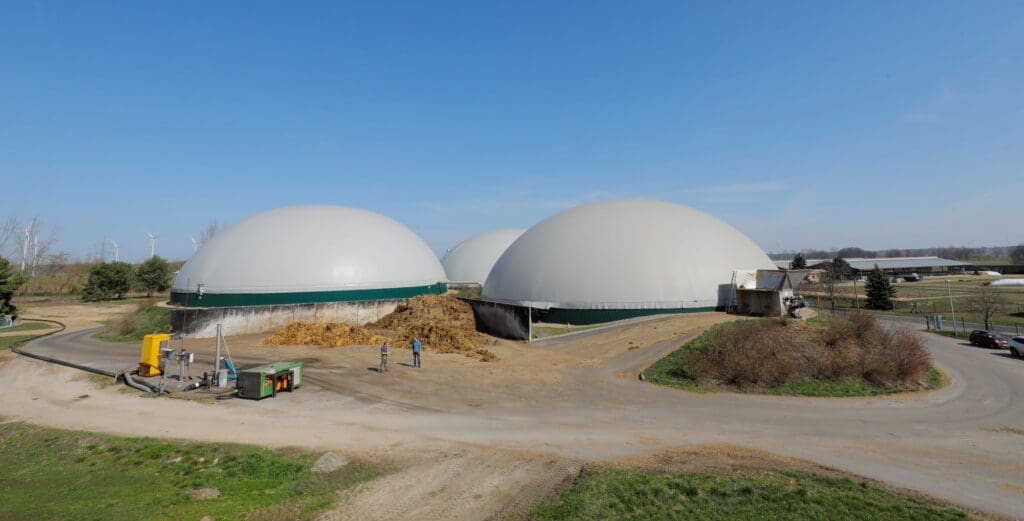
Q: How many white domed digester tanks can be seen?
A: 3